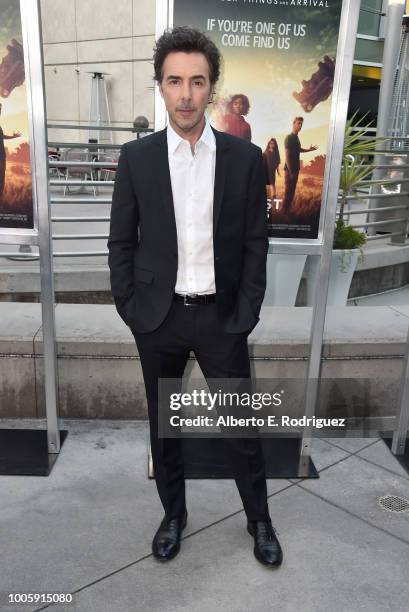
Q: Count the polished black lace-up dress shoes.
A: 2